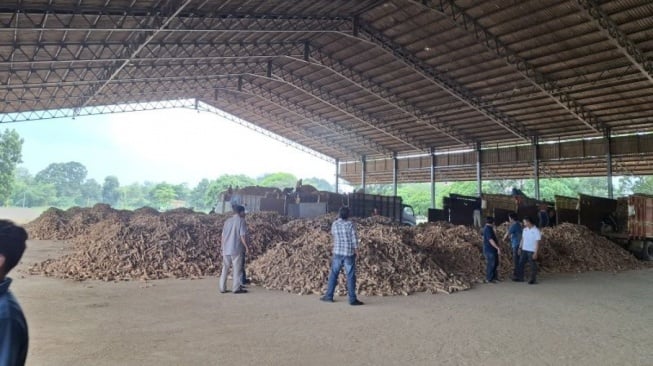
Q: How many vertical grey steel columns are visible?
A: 7